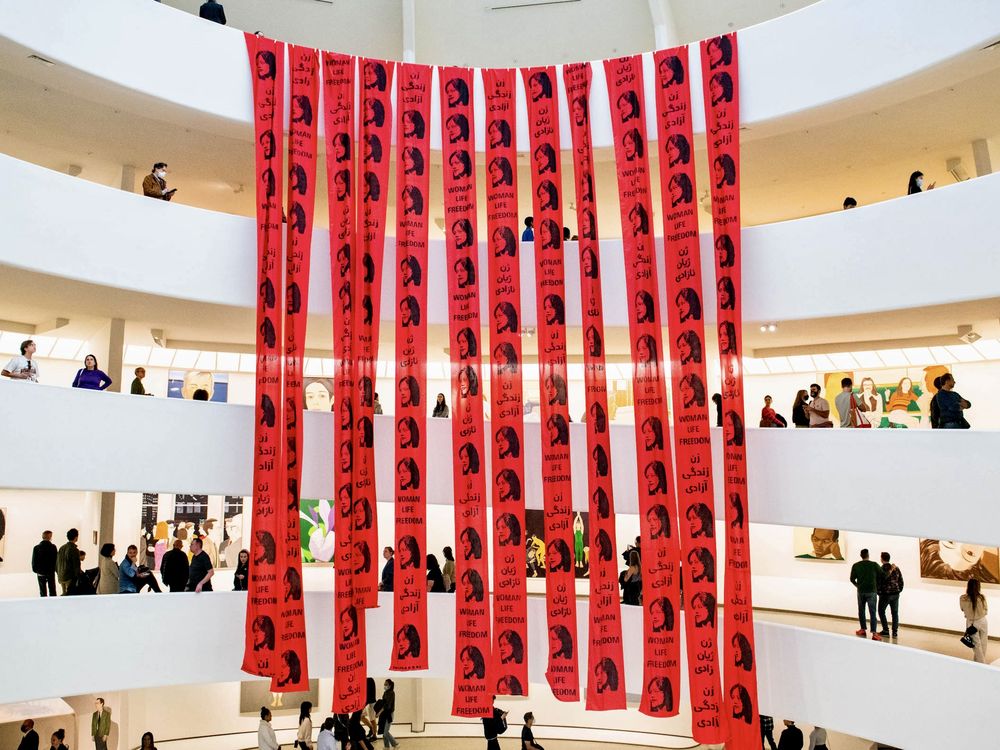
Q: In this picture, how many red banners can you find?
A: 12